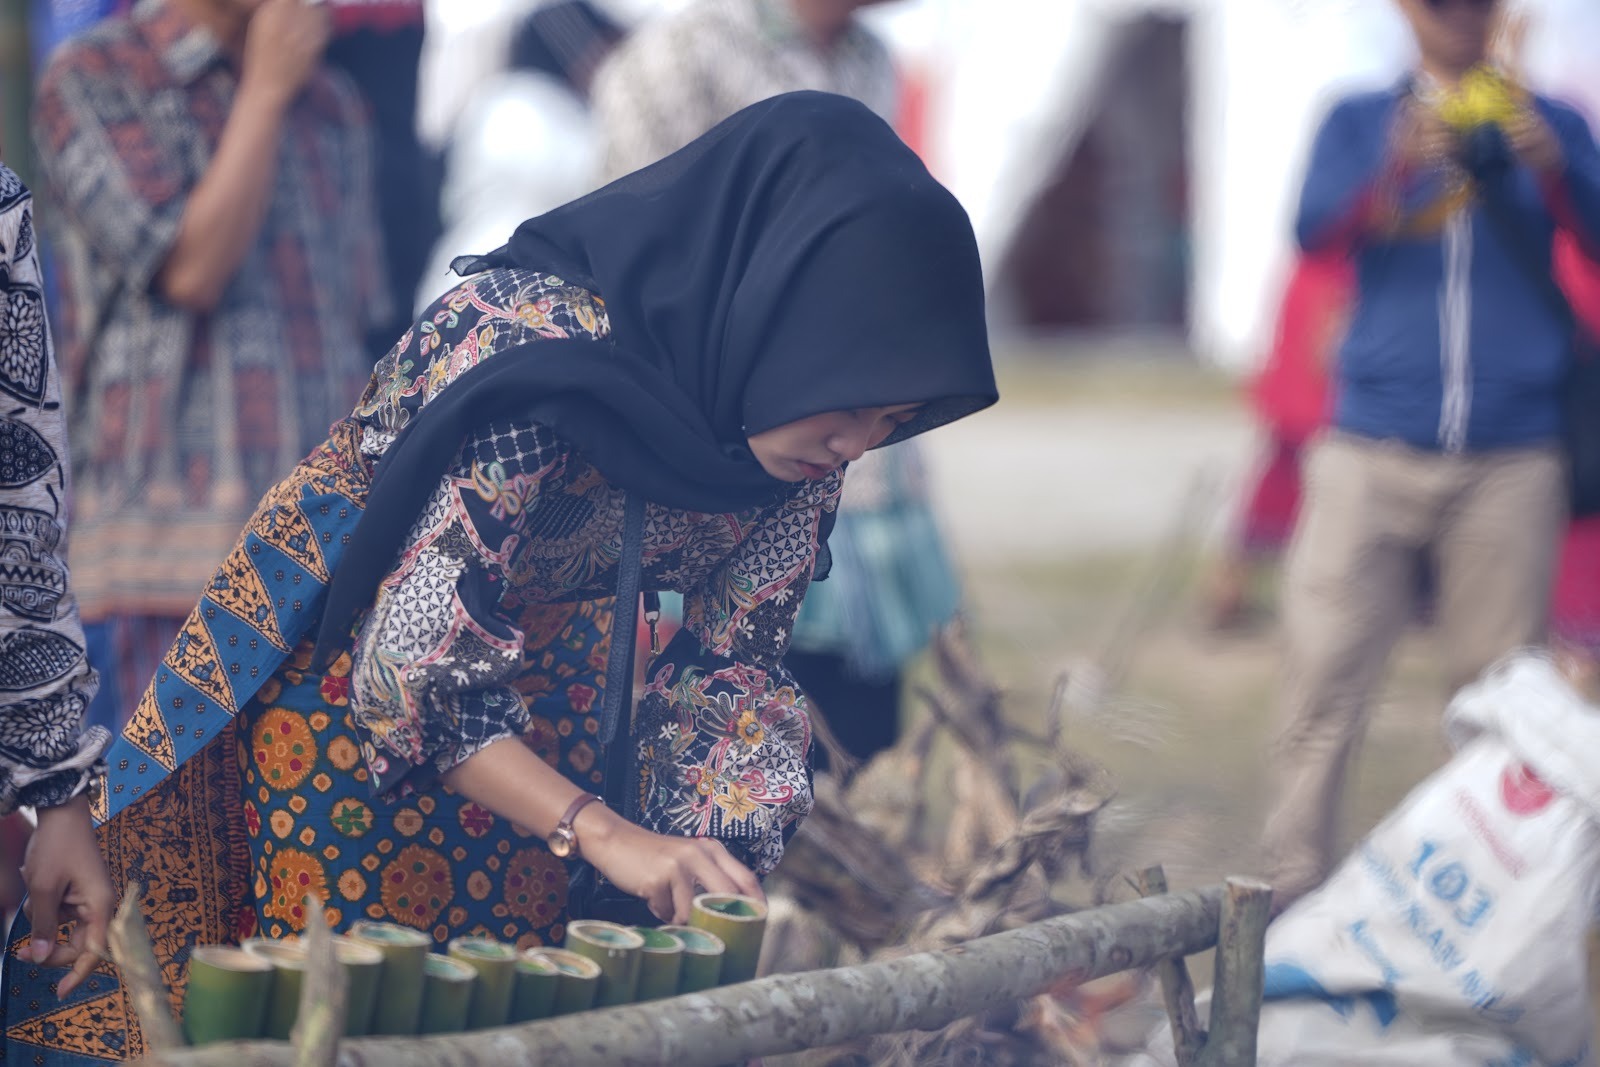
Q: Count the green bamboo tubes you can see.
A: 12